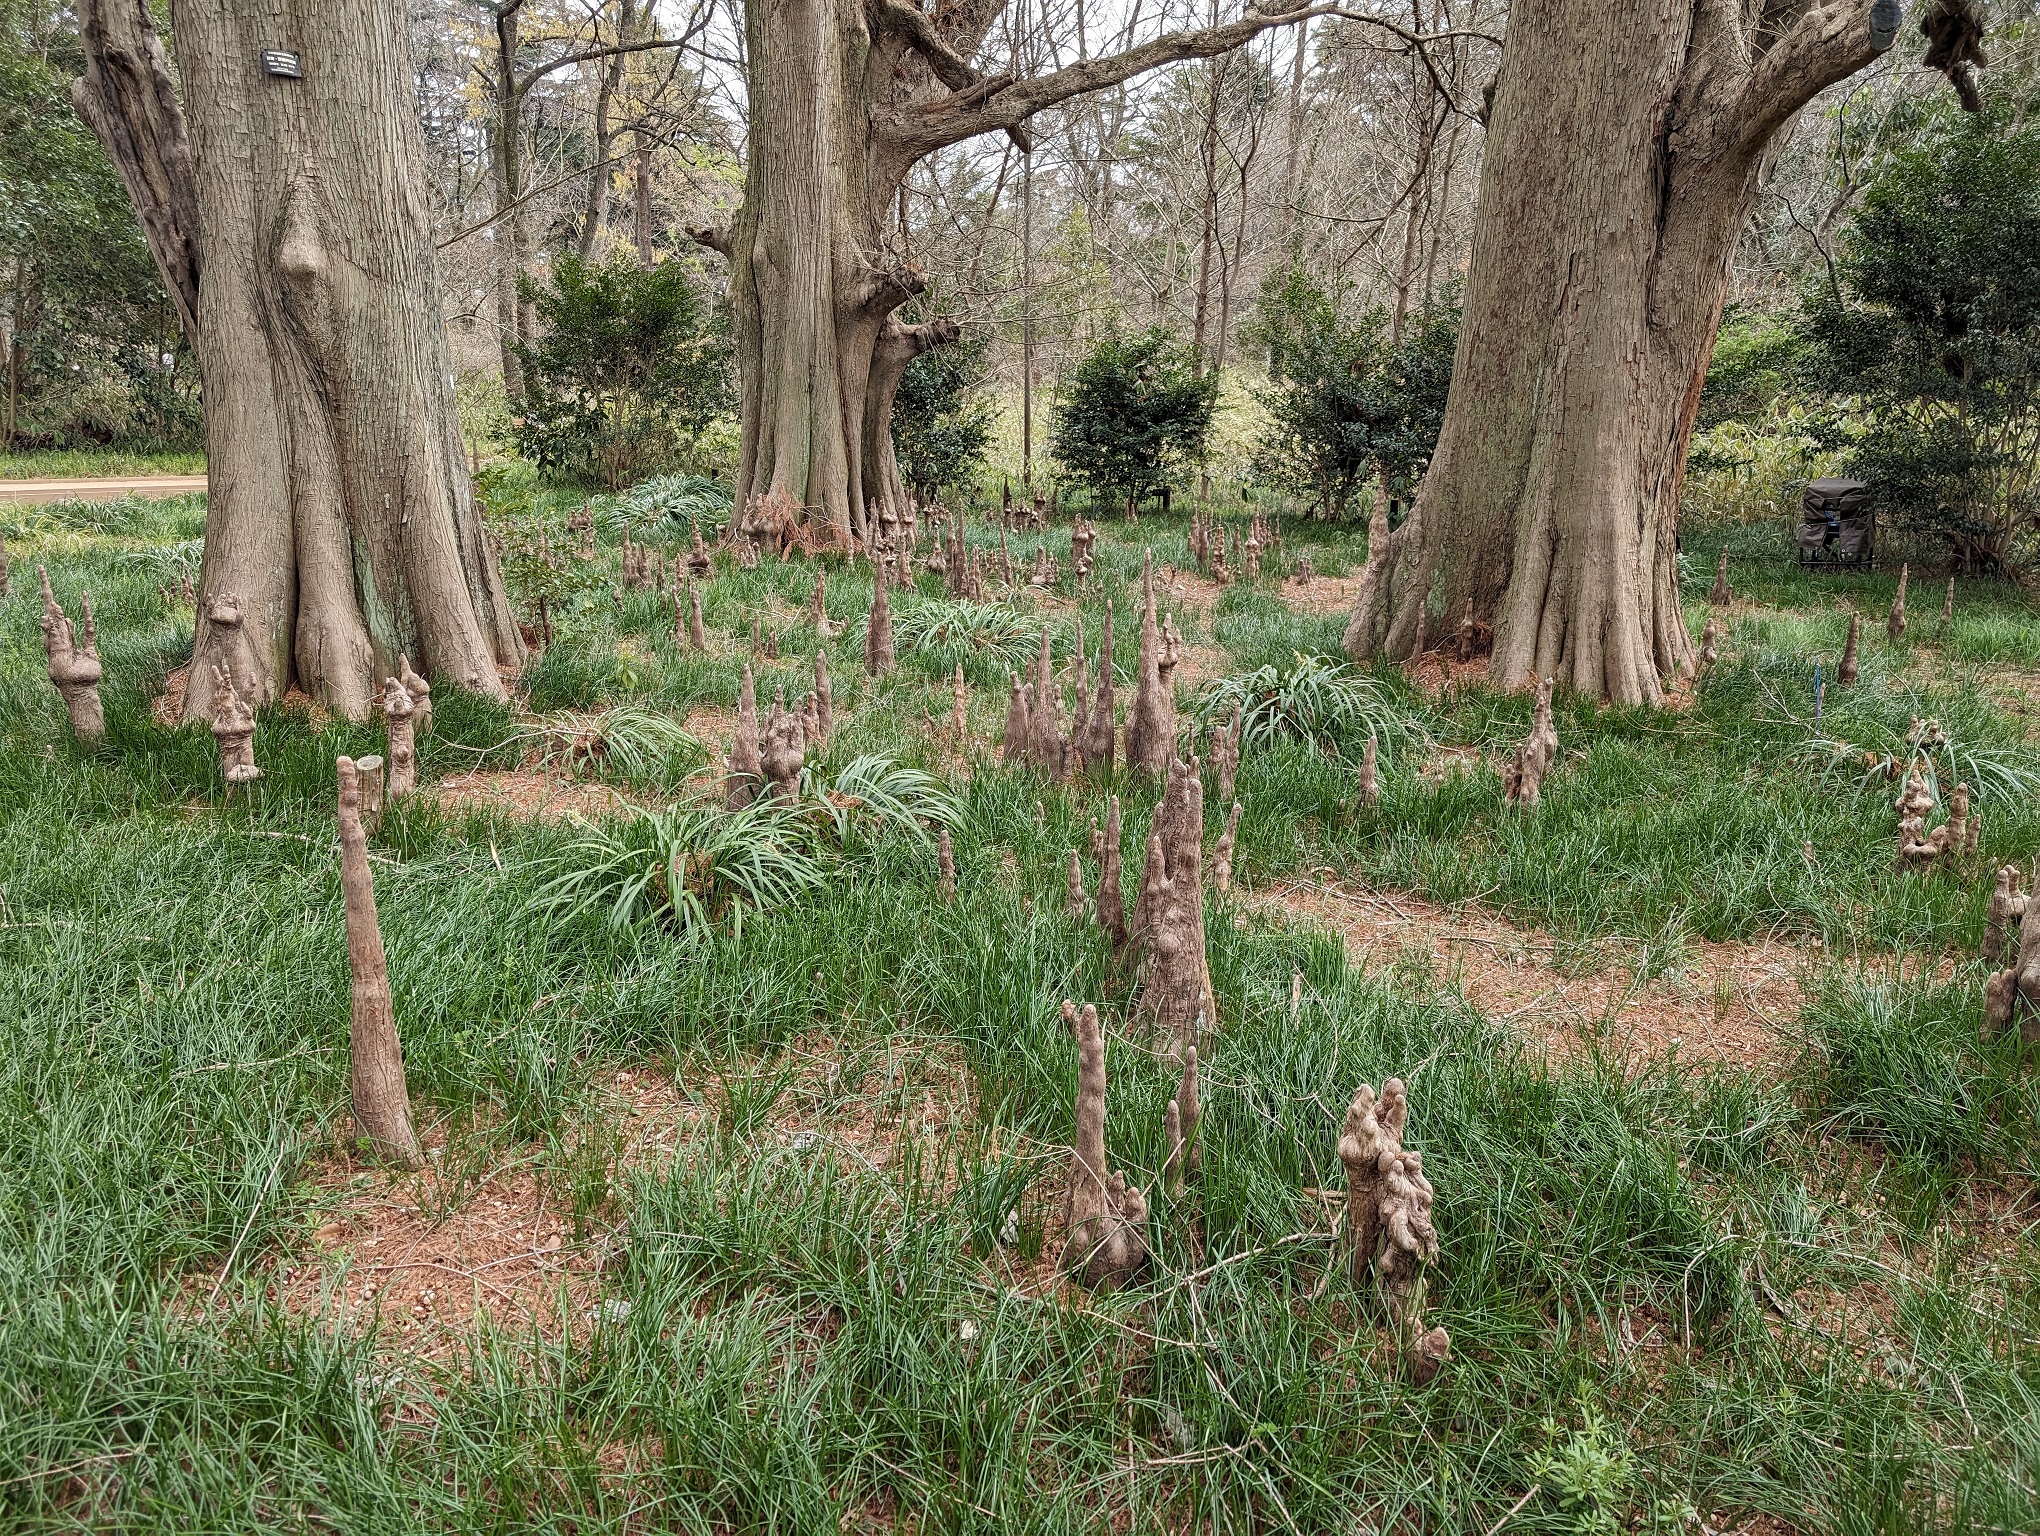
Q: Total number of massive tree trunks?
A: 3